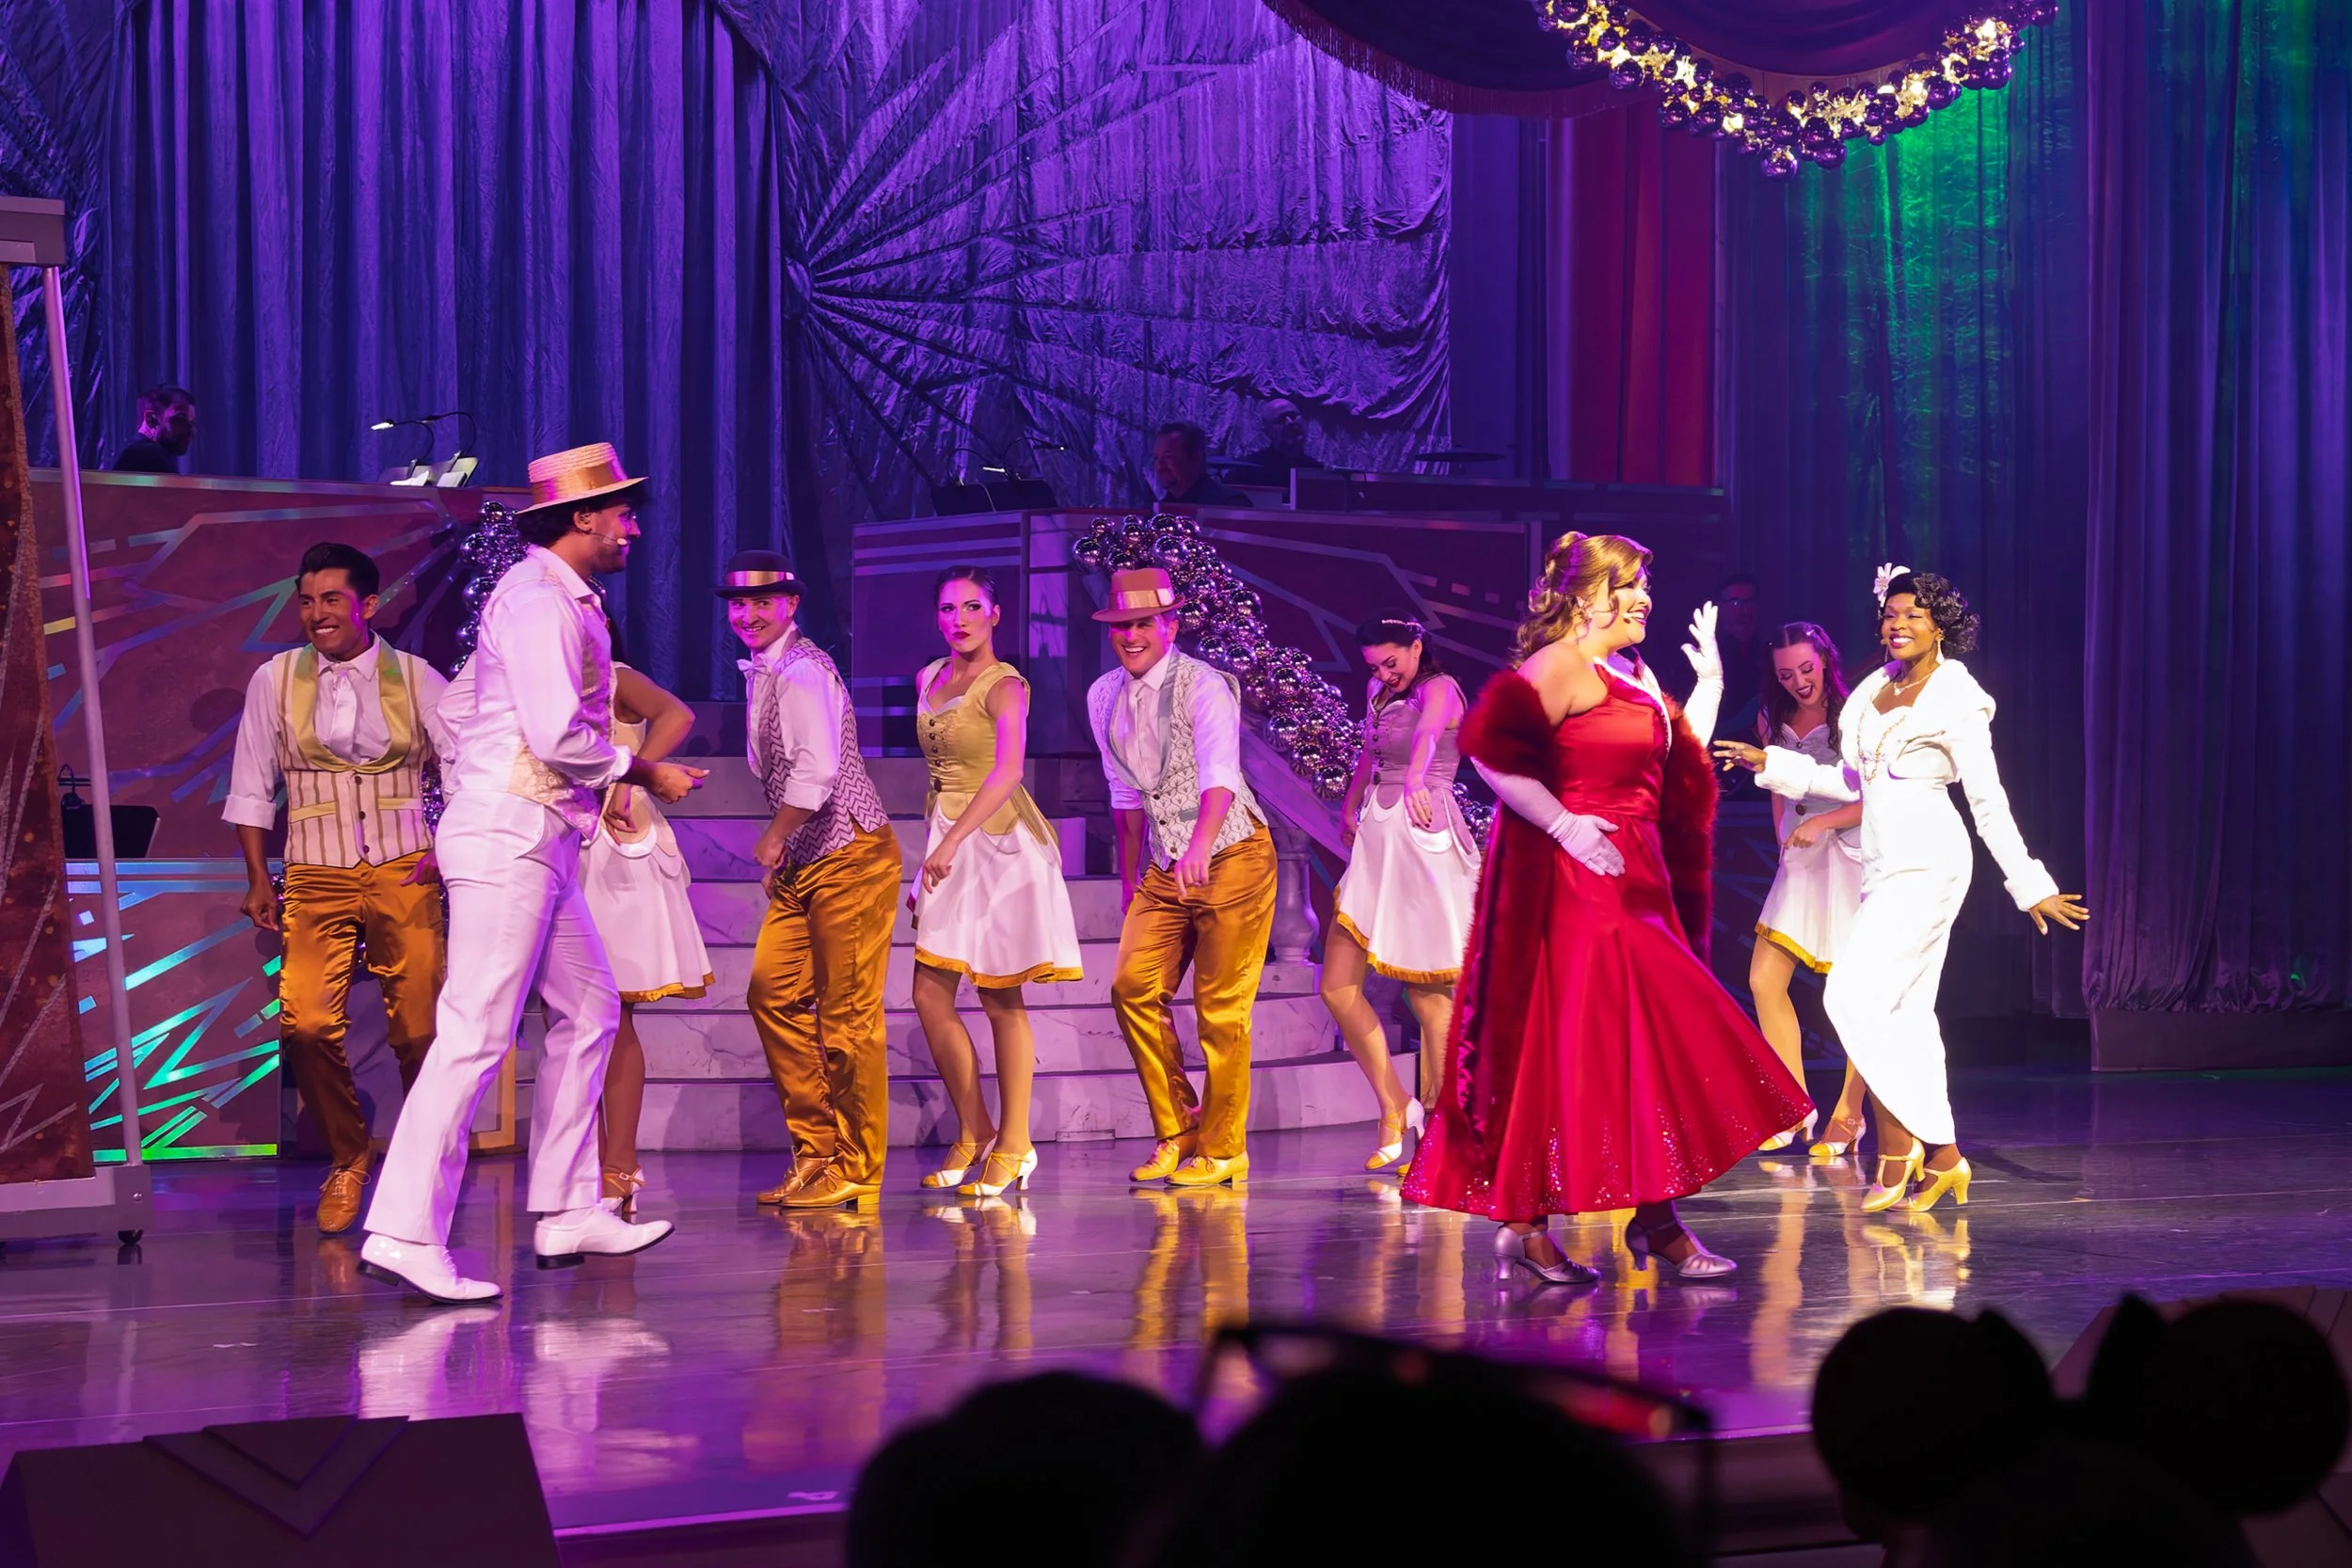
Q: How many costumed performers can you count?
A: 10